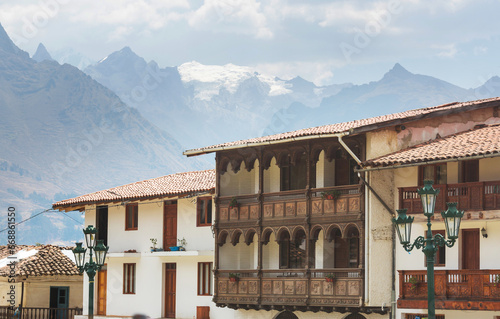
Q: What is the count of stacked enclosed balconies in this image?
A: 2